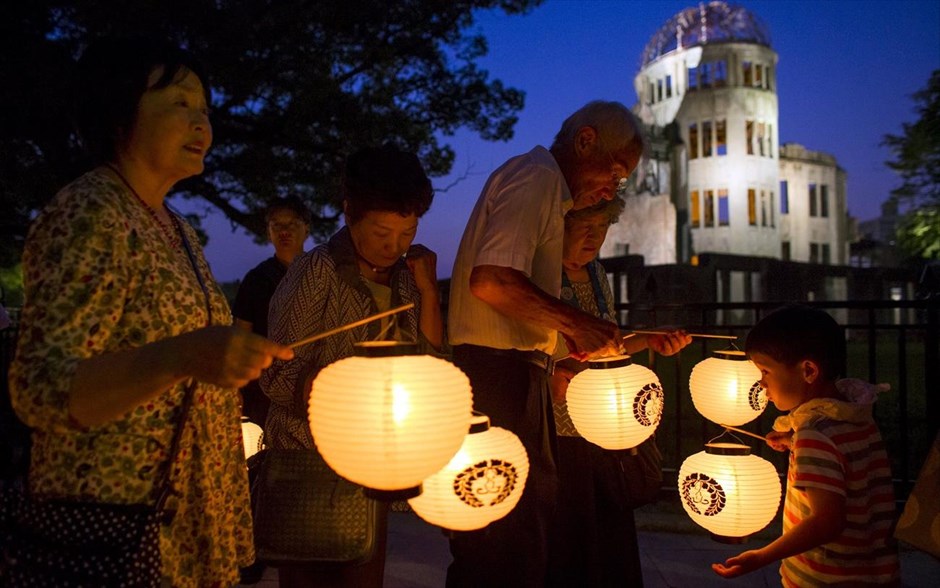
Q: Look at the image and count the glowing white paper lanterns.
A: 6